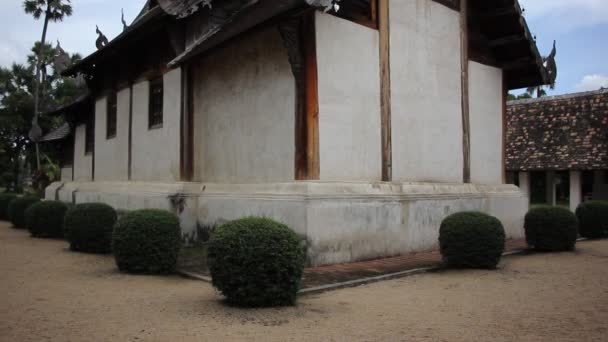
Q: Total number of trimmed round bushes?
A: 9